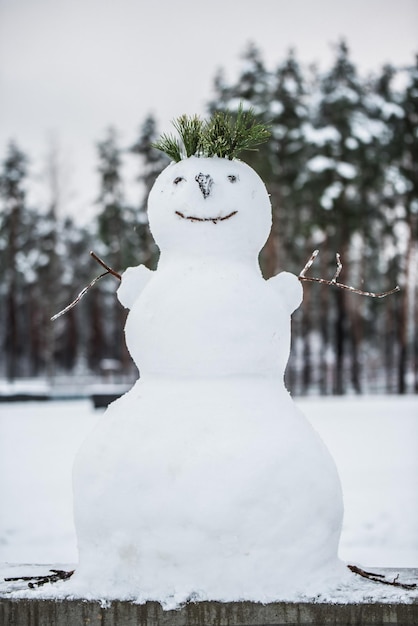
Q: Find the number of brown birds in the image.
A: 0